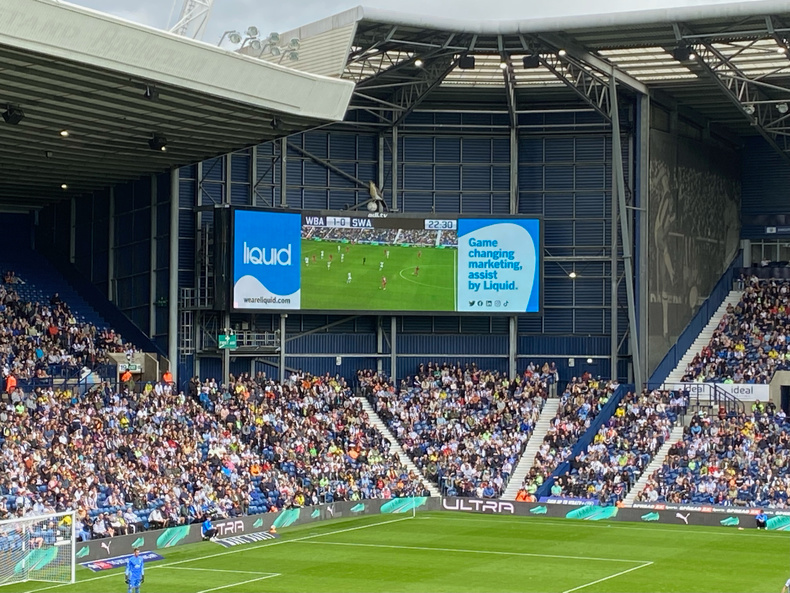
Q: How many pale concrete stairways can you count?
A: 4